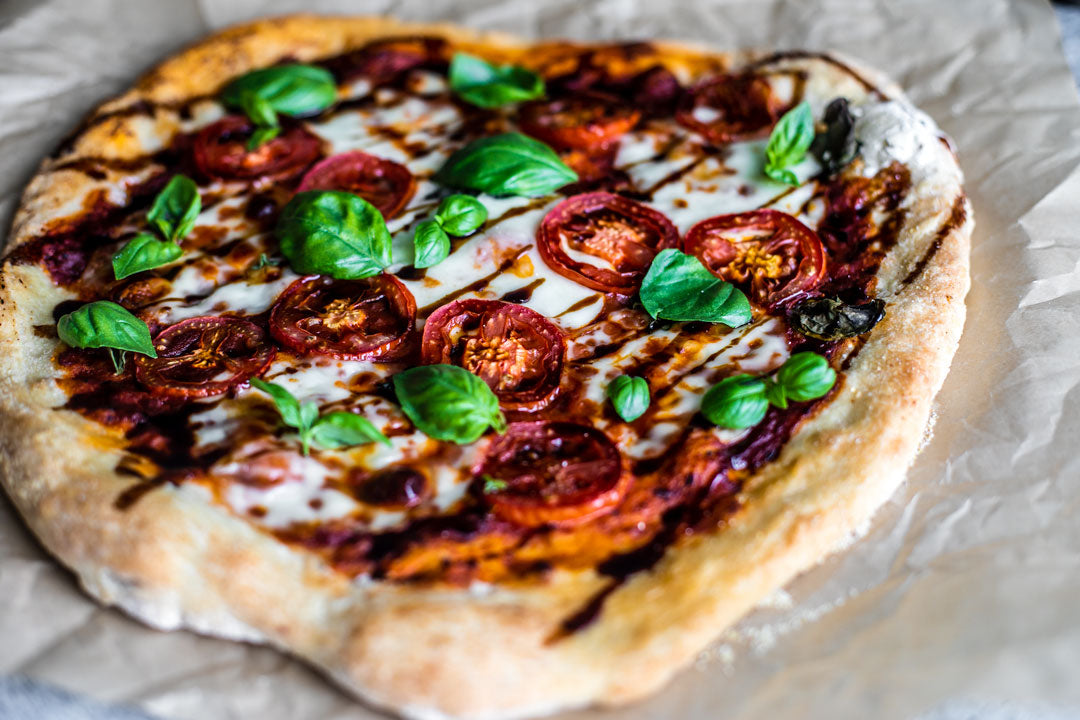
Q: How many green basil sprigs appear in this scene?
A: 13